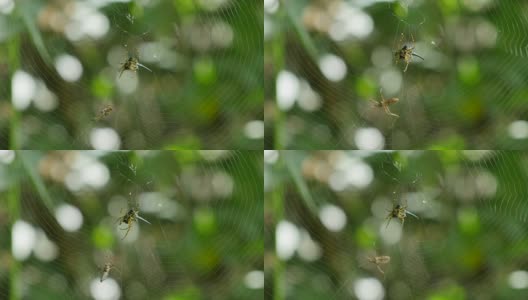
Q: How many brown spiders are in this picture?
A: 4